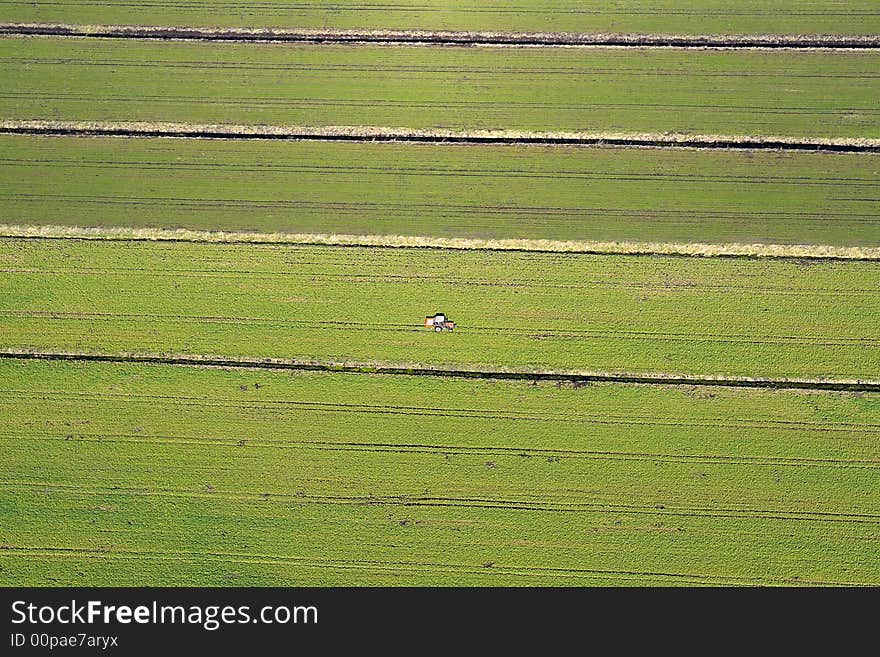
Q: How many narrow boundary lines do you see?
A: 4